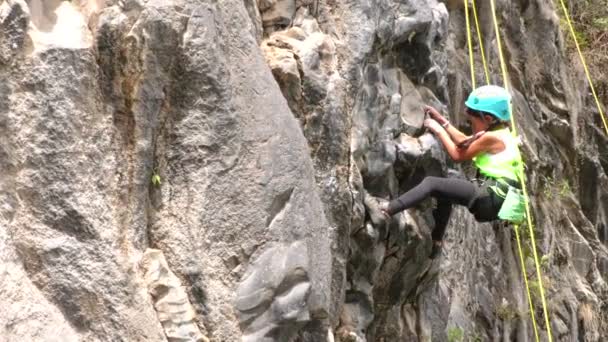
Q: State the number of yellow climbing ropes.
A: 4